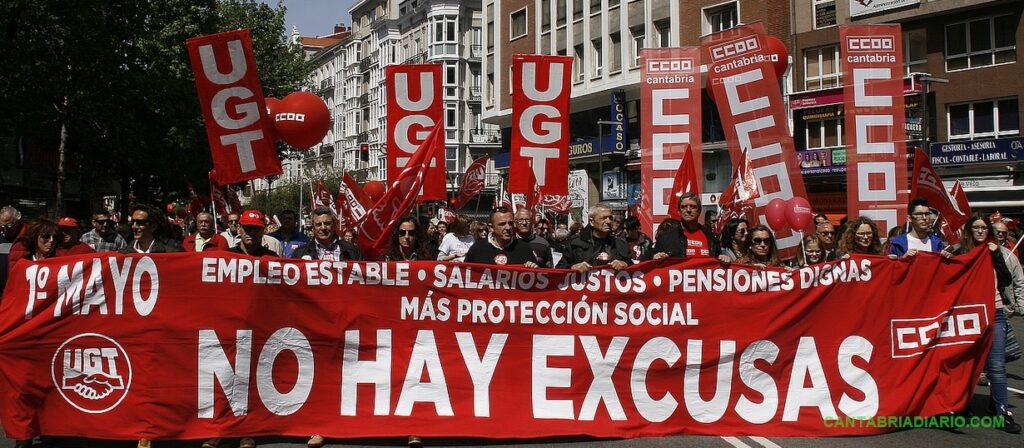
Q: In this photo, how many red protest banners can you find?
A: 7